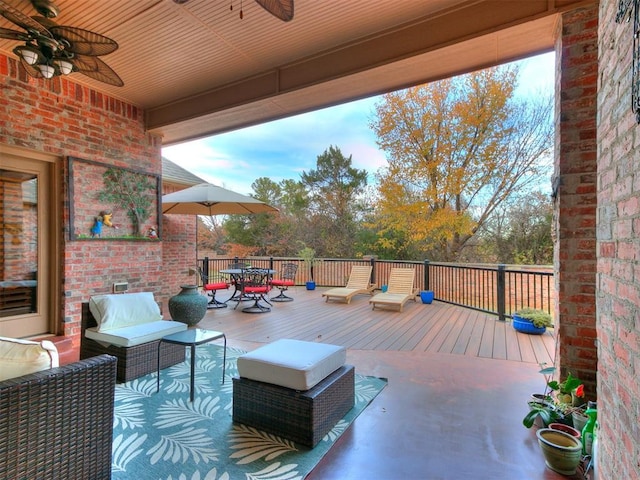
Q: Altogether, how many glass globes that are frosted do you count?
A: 3